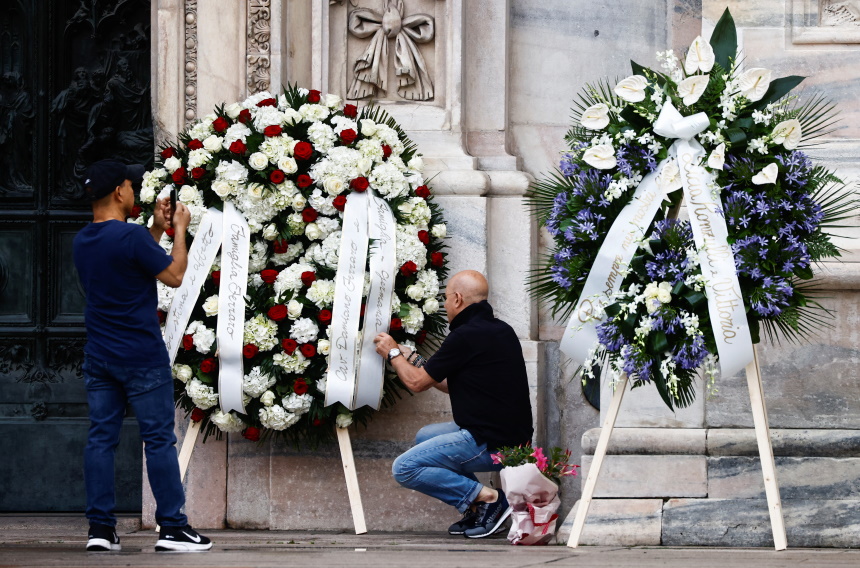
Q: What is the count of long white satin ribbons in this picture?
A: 6